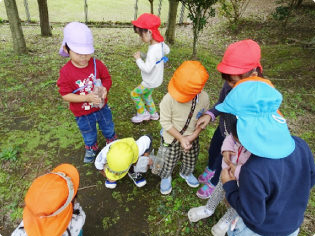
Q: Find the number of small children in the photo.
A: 8